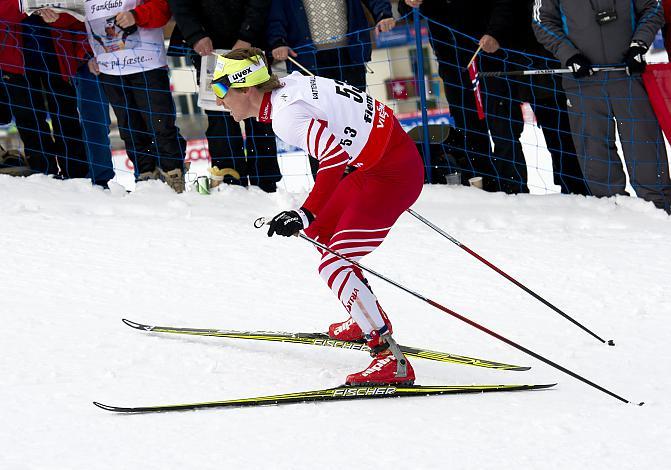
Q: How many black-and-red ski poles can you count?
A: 2